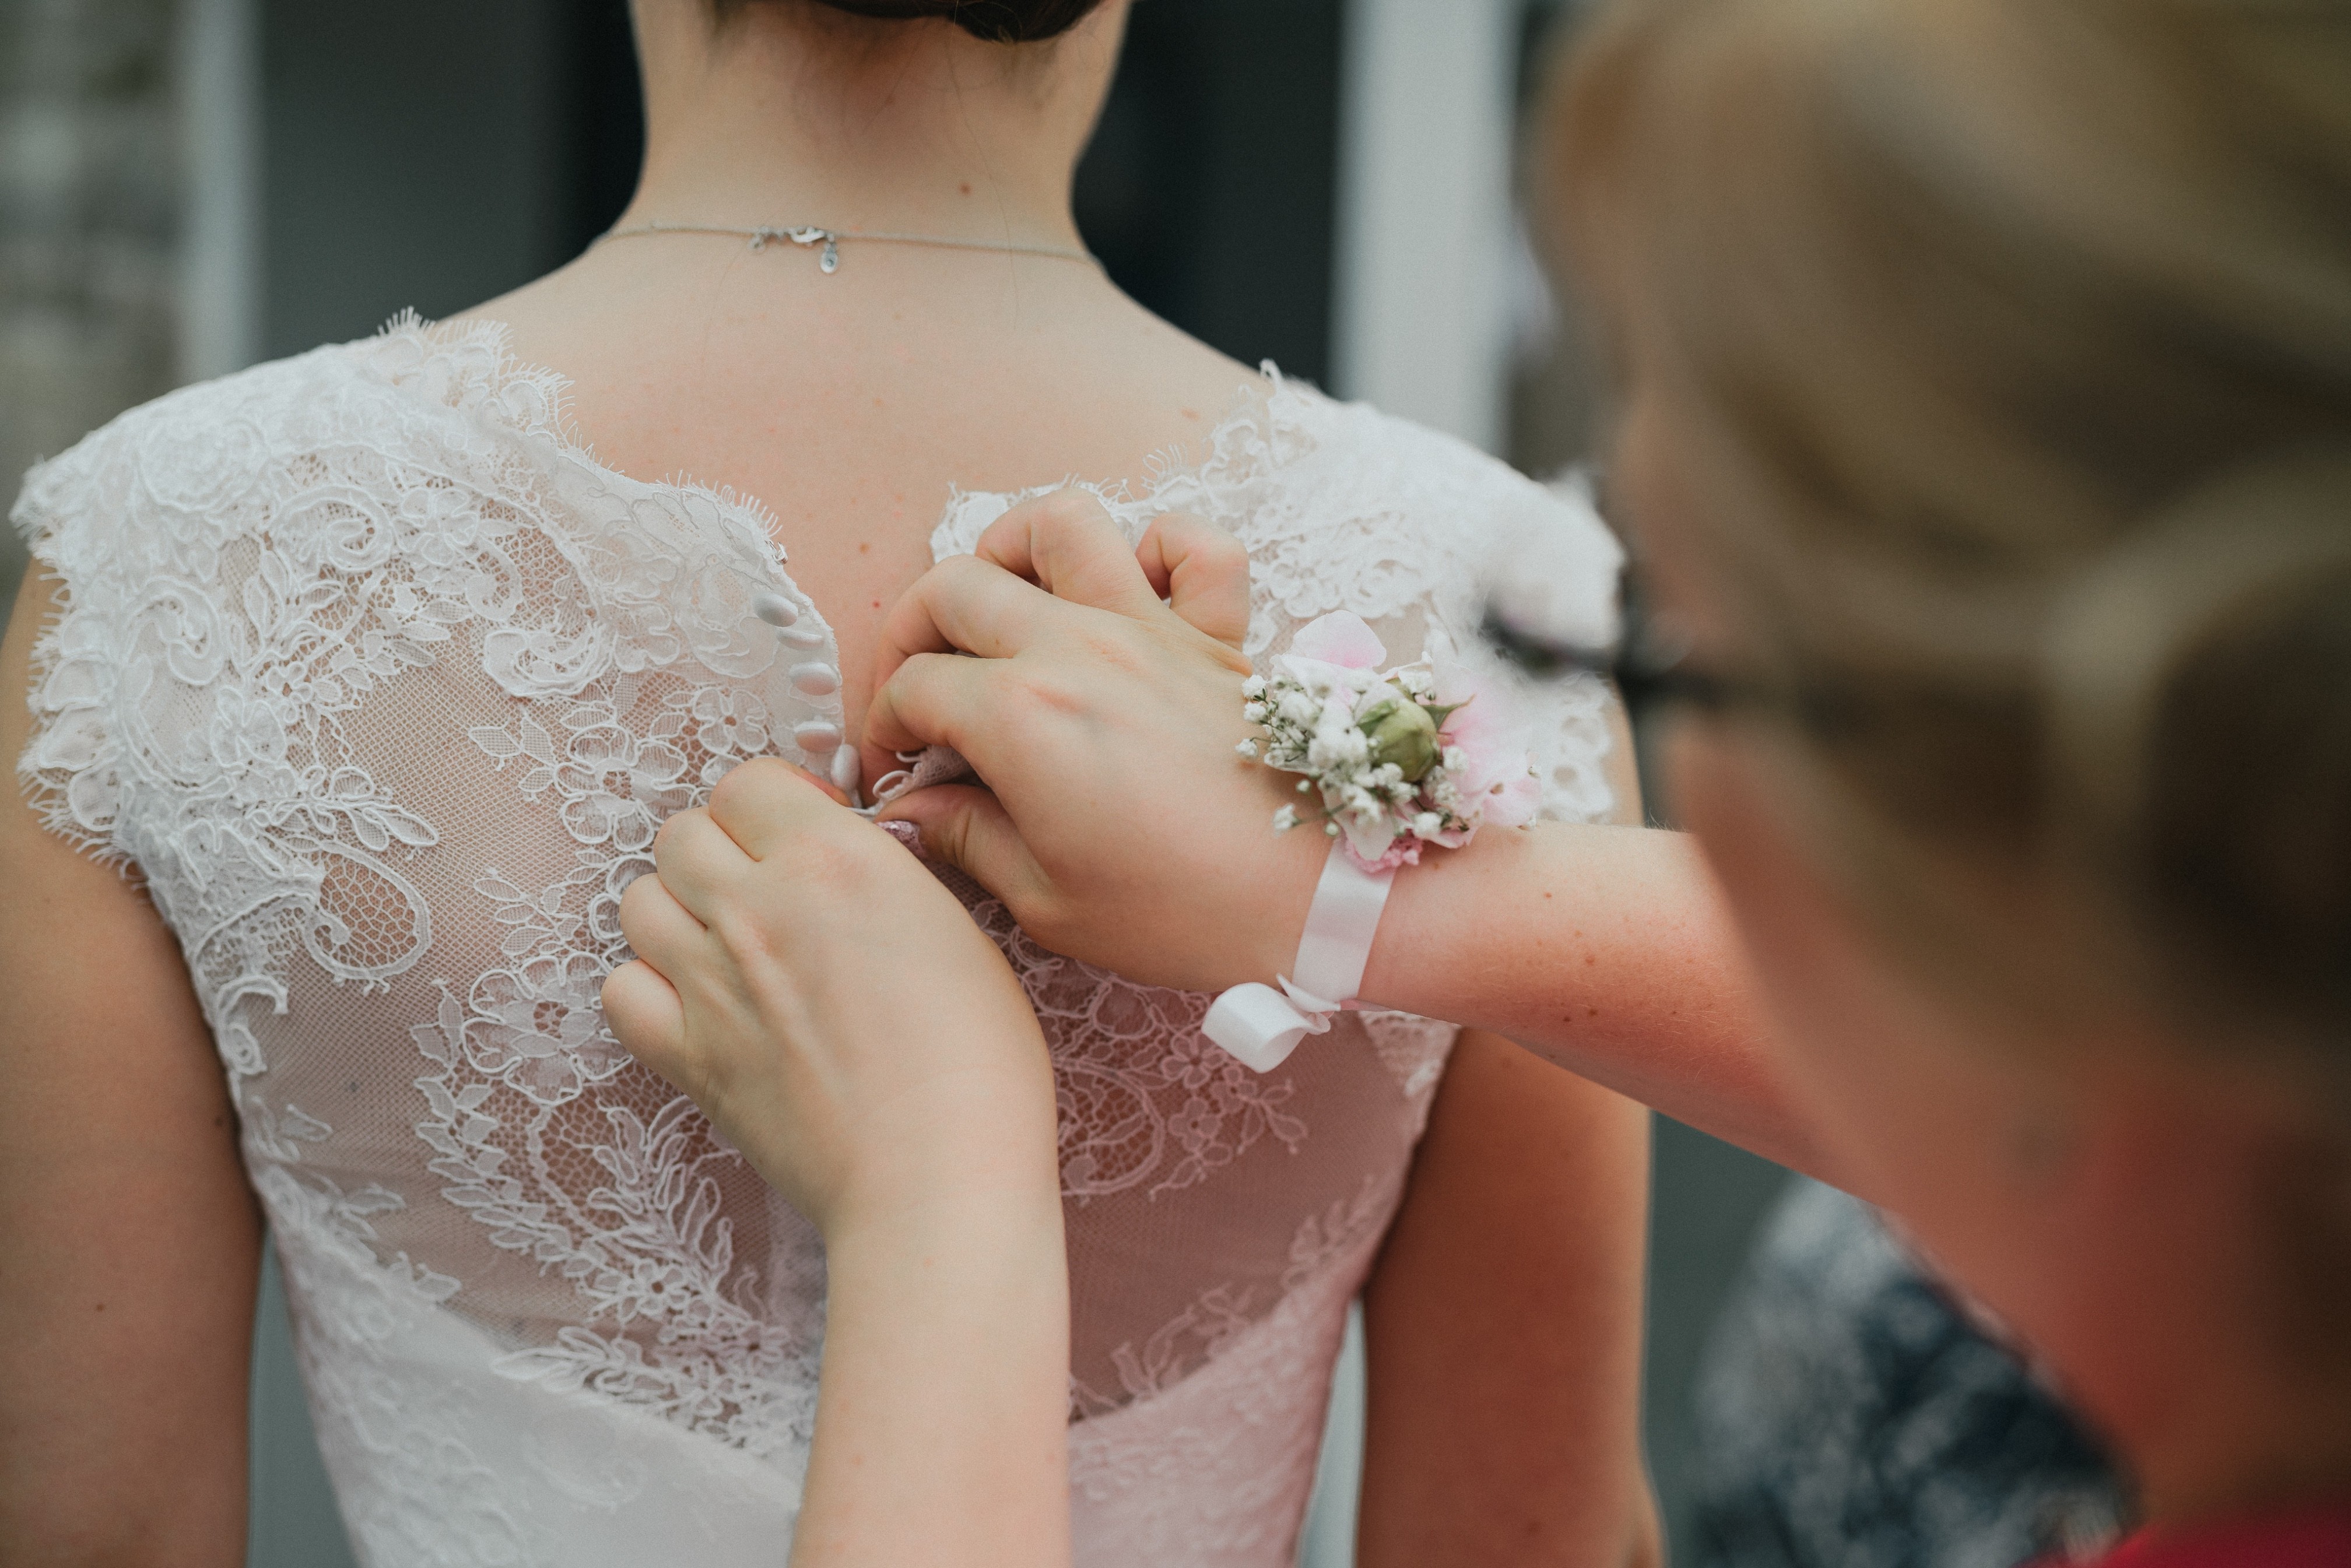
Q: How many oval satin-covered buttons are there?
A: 5